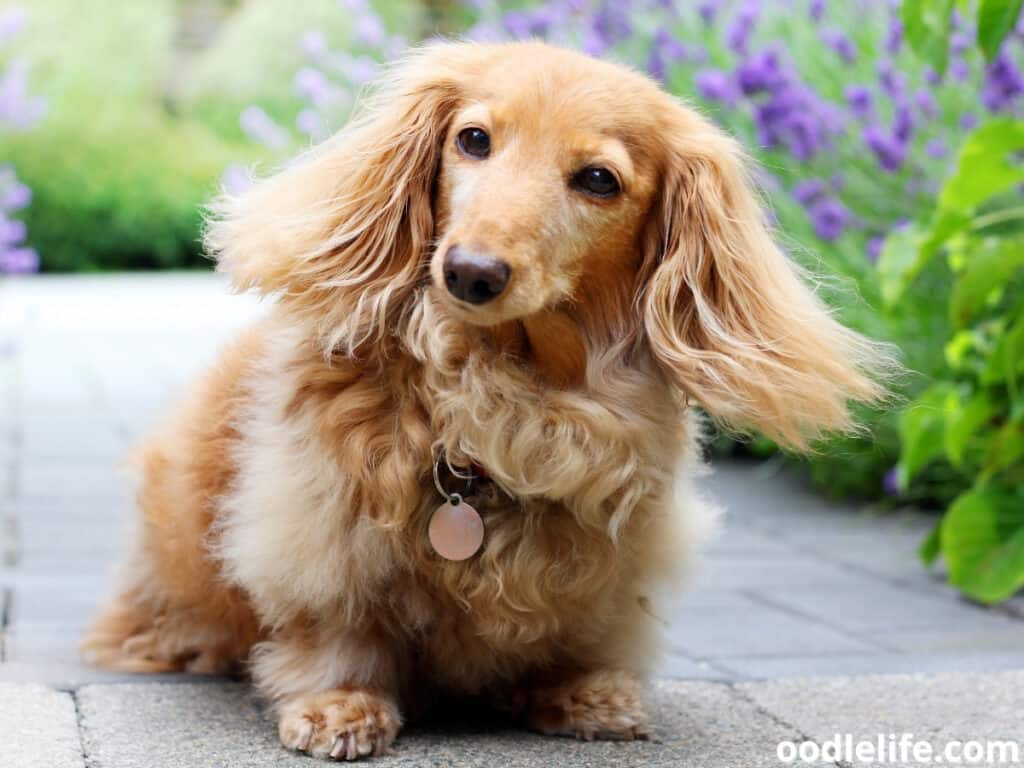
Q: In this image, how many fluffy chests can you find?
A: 1